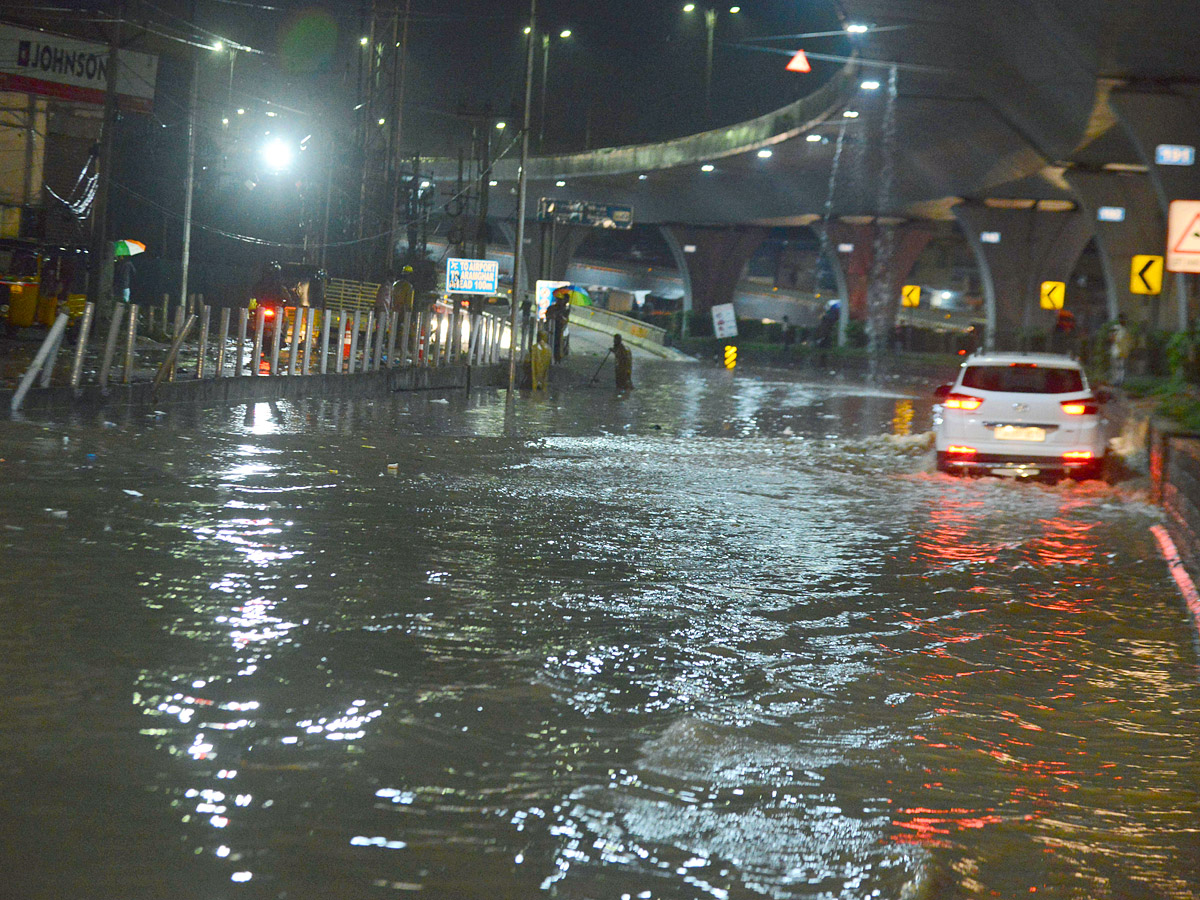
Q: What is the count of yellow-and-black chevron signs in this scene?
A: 3